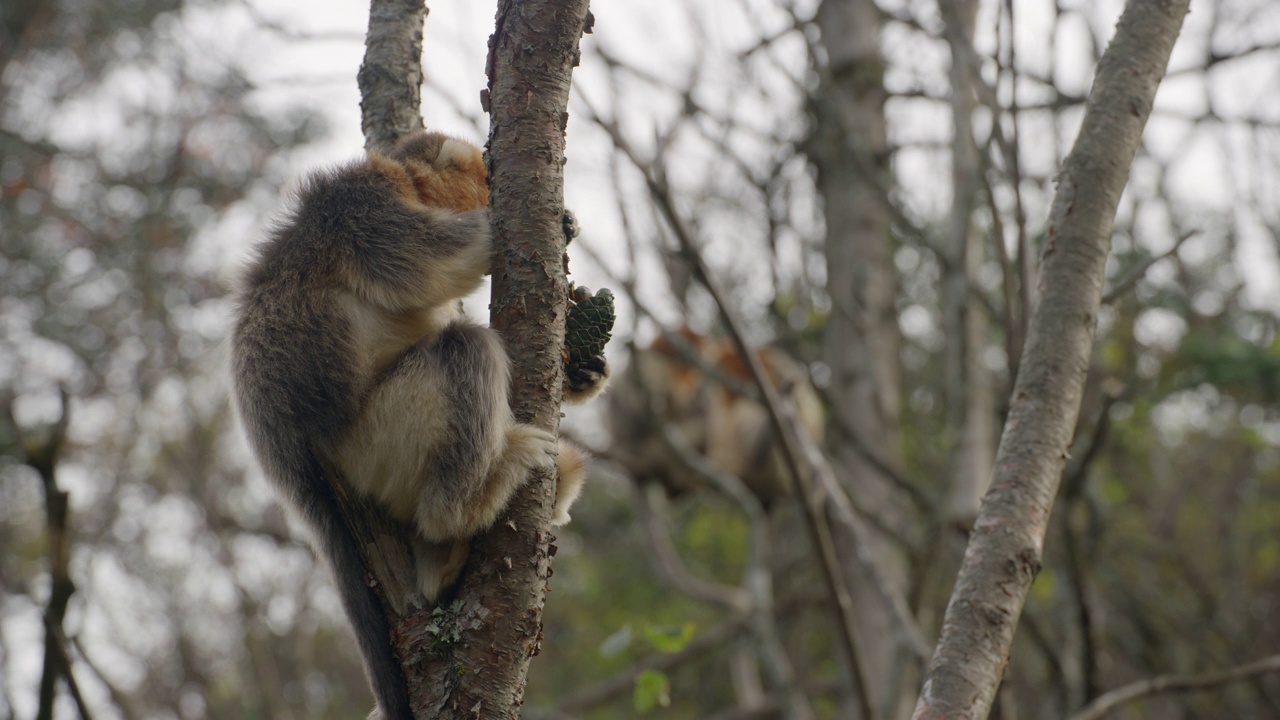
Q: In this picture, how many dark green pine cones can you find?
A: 1